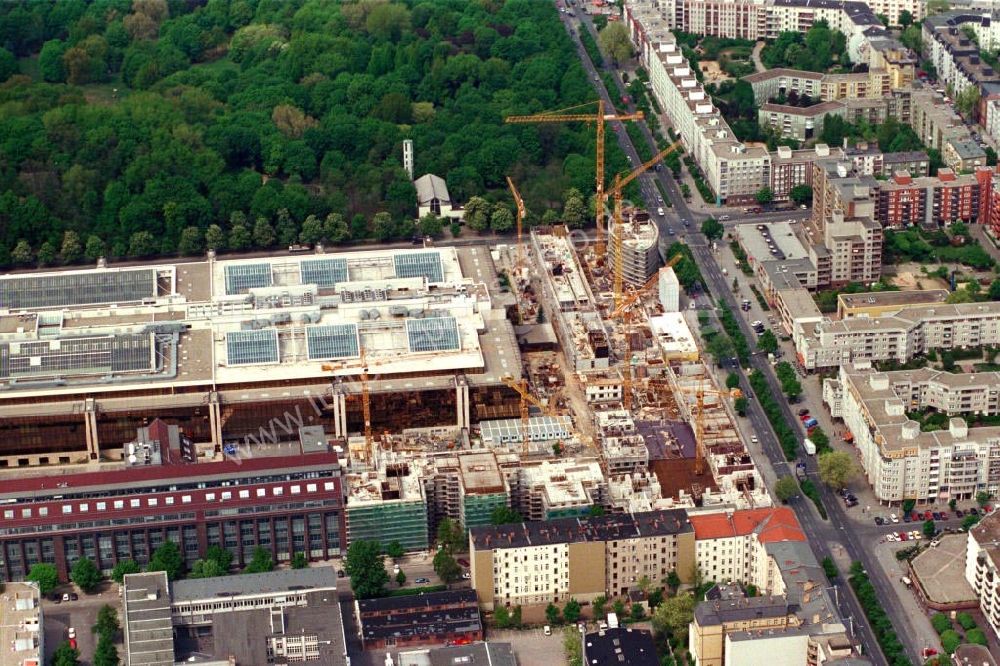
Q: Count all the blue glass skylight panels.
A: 6